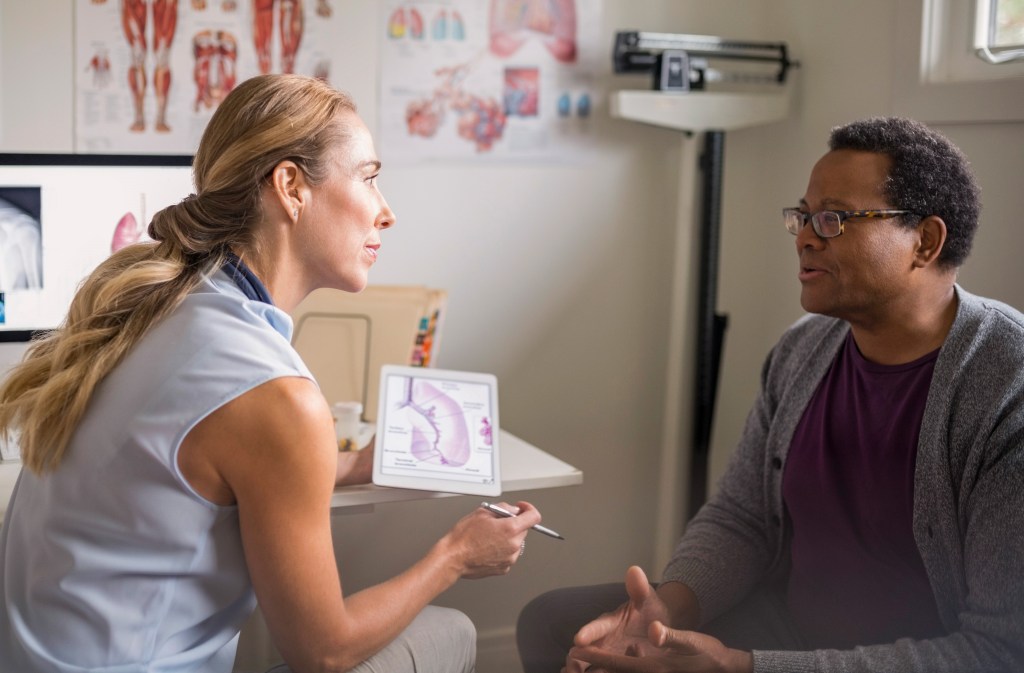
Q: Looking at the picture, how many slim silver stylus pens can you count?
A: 1